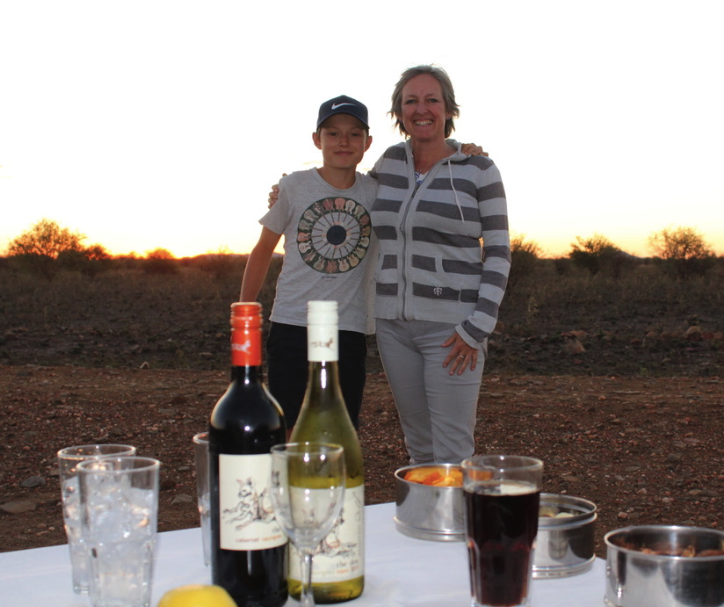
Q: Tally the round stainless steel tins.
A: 3